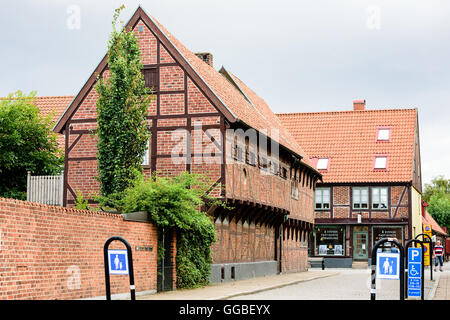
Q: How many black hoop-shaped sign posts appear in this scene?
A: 4